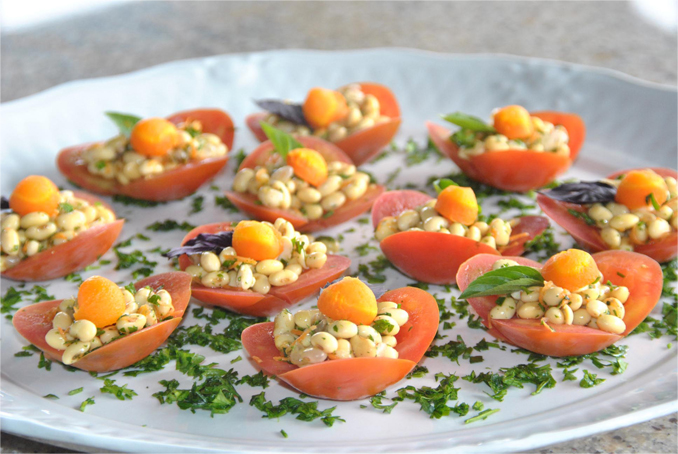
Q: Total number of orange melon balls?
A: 11